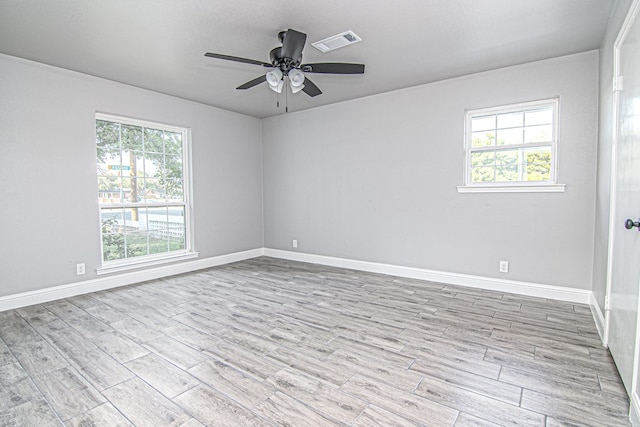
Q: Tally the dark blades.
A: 5